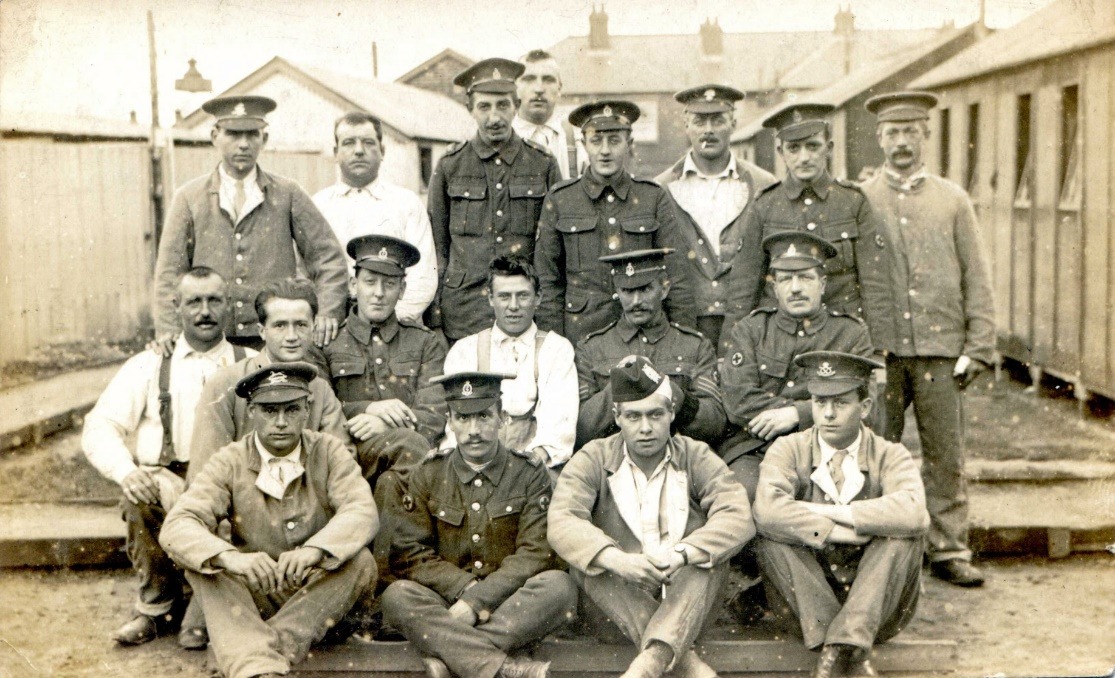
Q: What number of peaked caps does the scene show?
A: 12